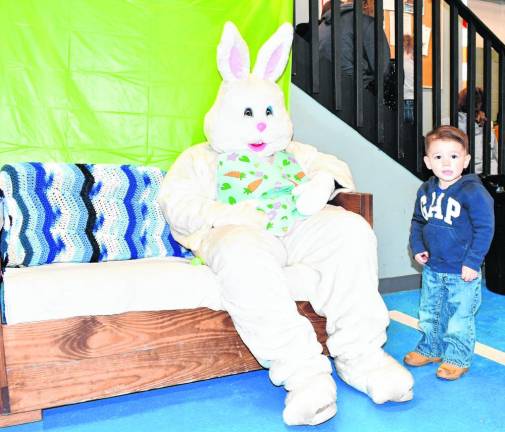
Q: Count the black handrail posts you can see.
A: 11